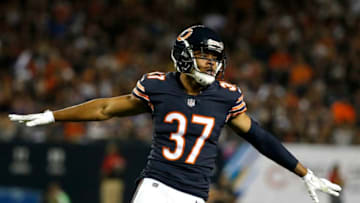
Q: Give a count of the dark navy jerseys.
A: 1